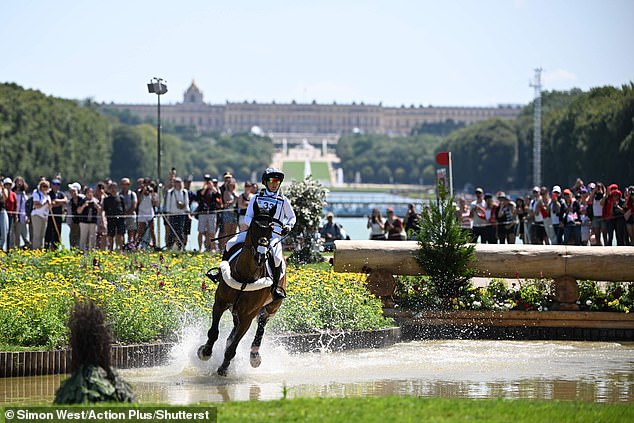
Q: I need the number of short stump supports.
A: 2